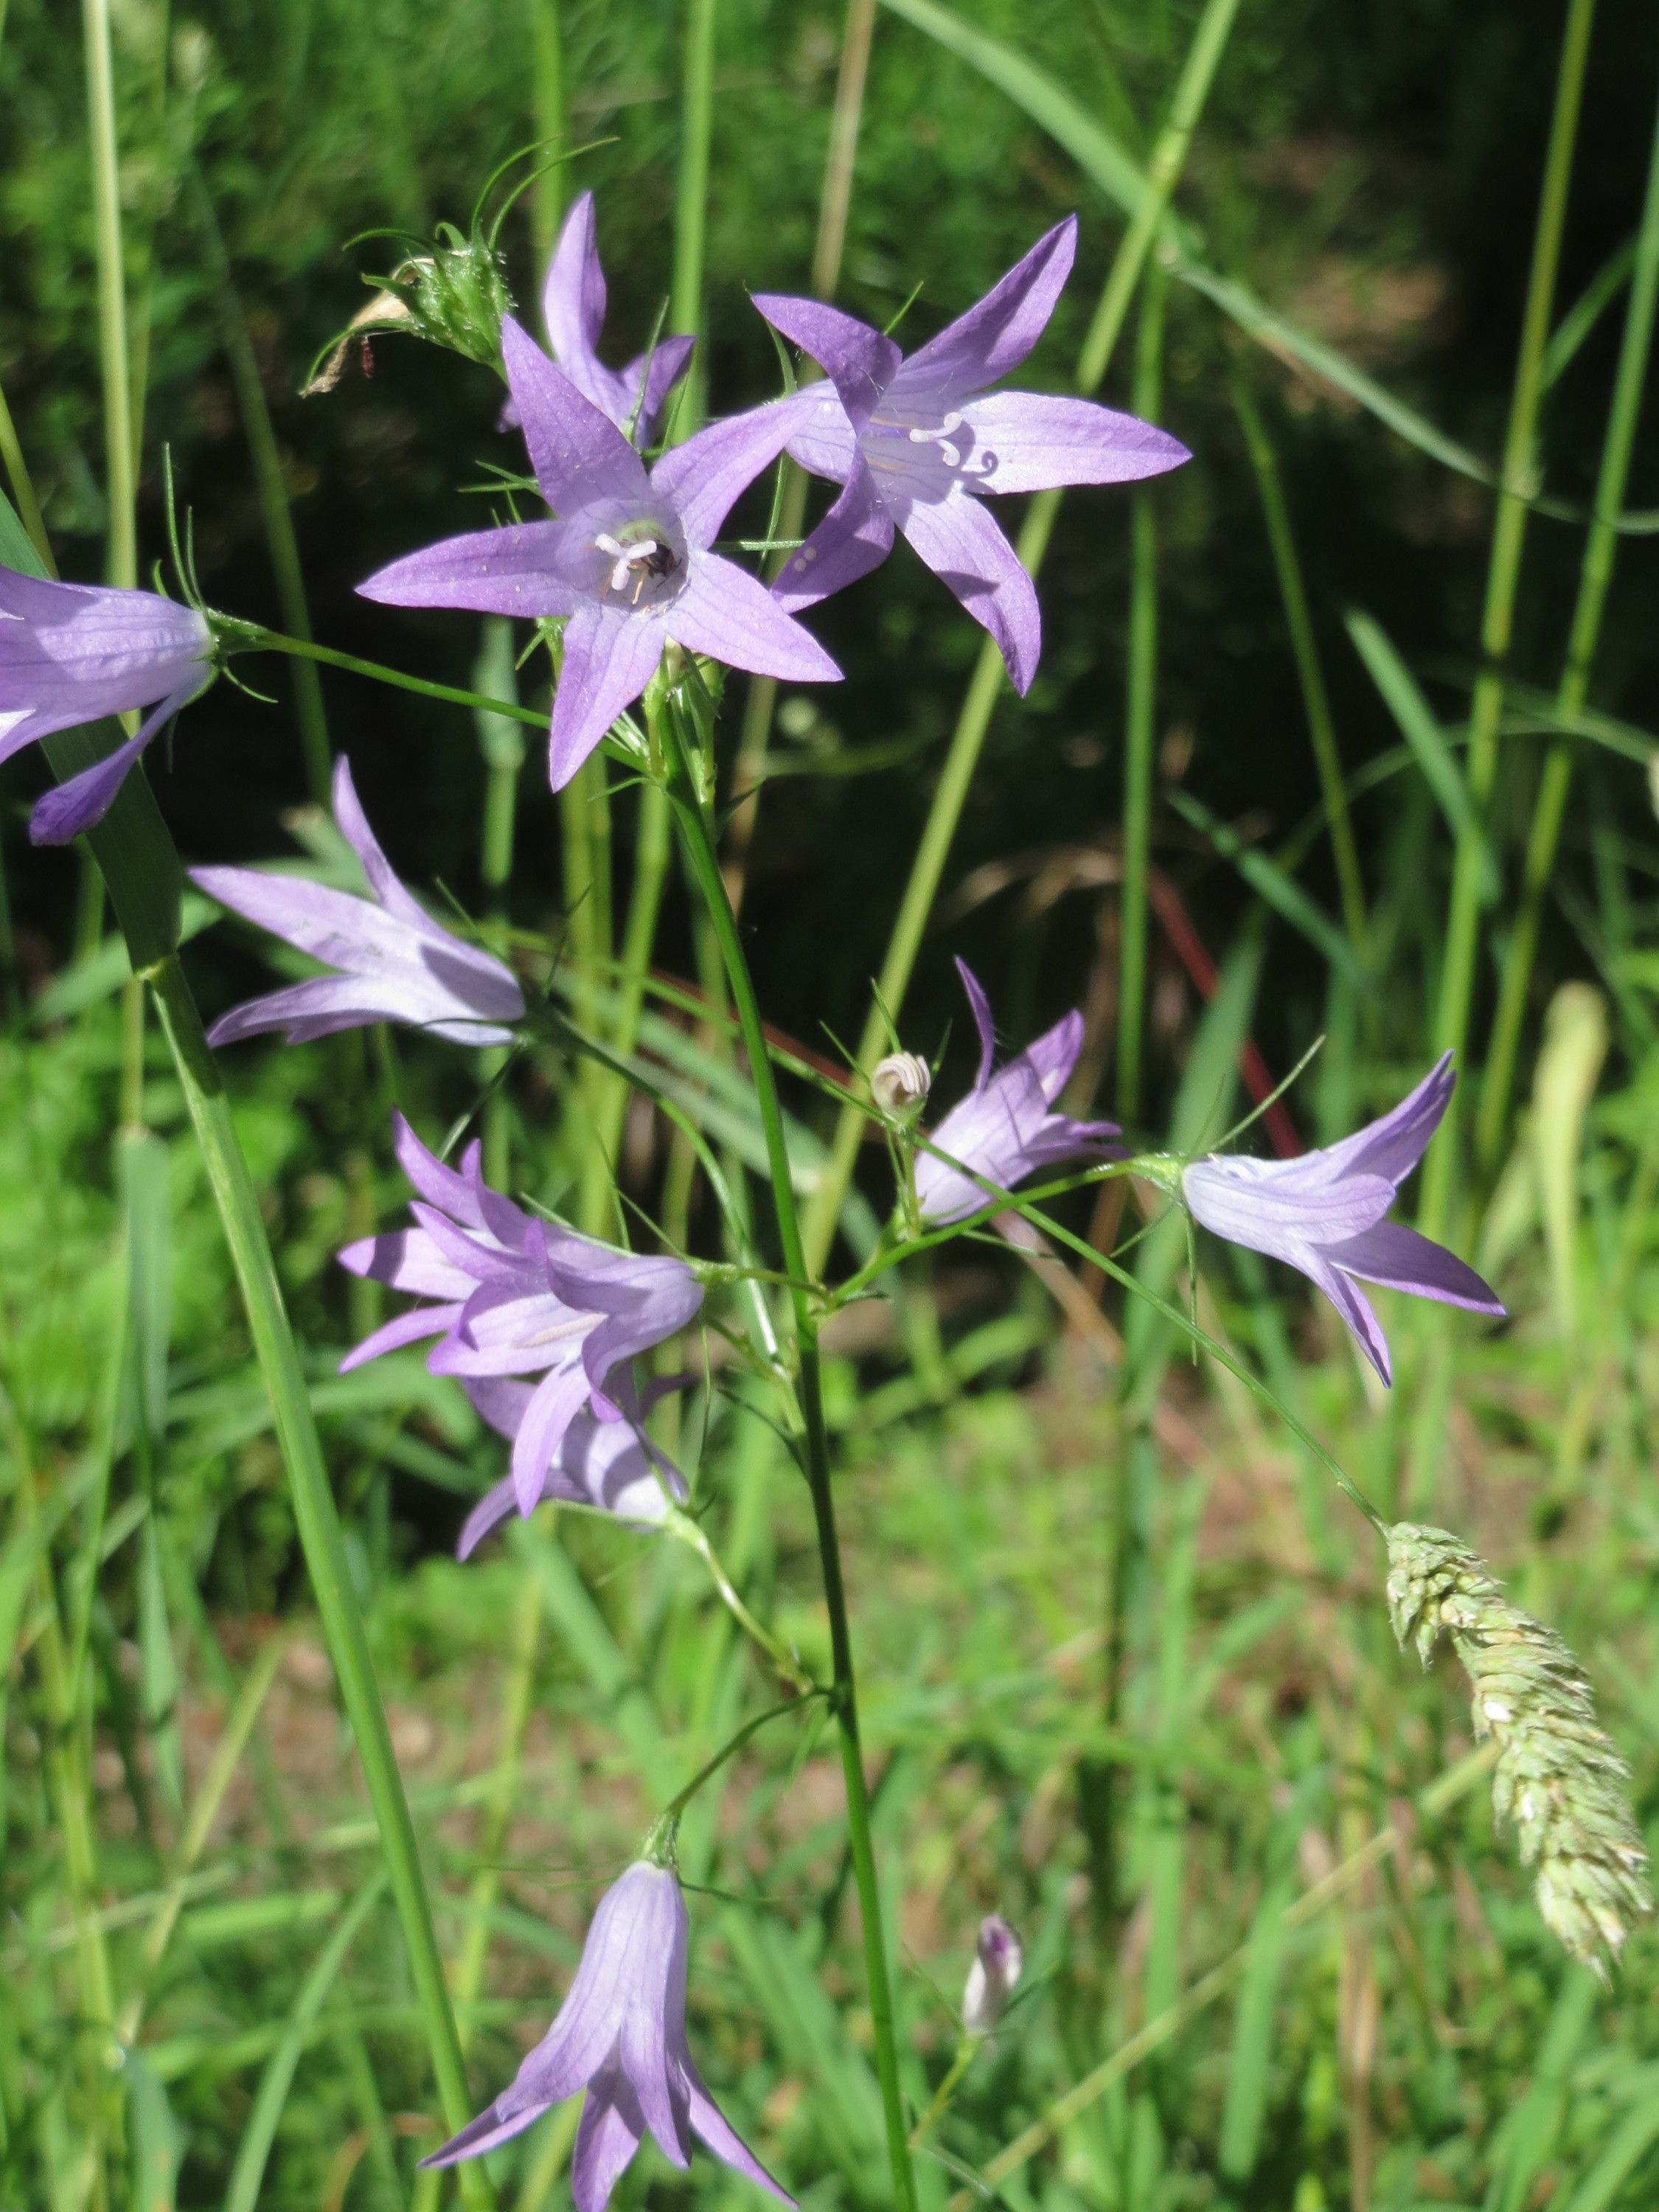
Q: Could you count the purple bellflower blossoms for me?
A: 11